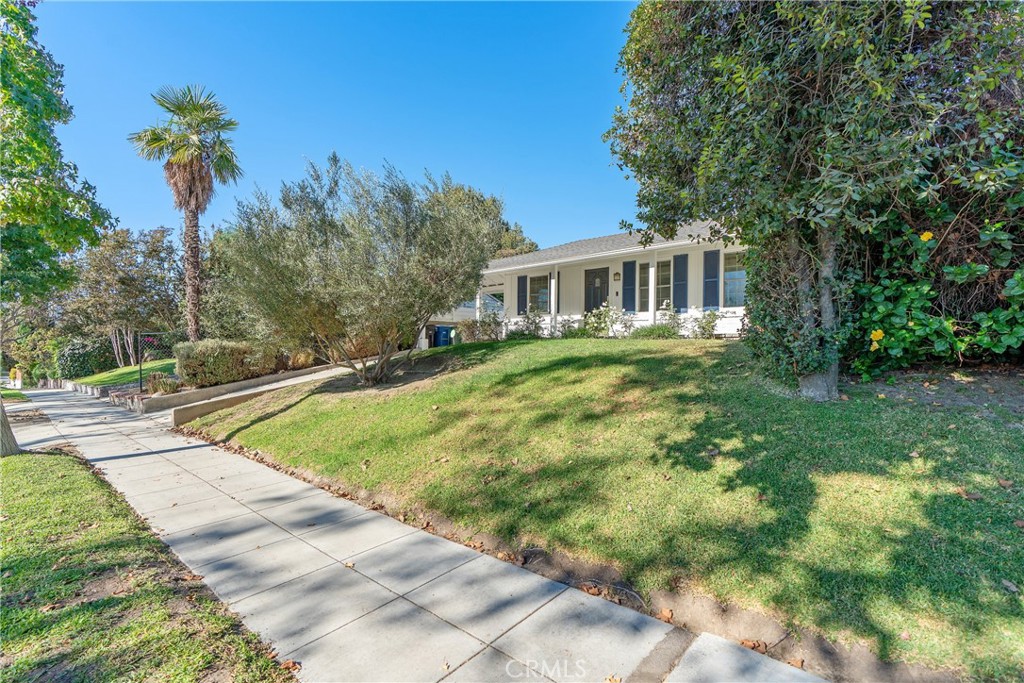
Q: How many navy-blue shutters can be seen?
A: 5